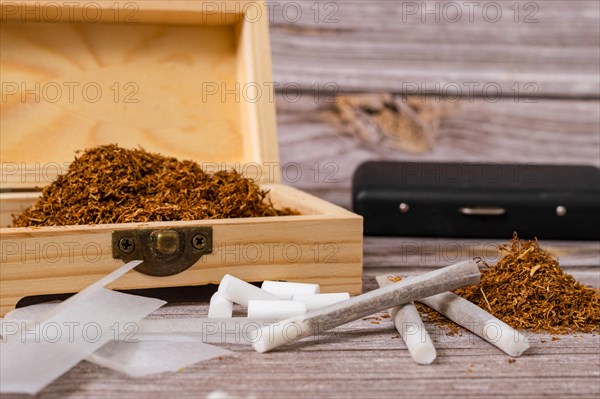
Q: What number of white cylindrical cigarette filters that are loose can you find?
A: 5